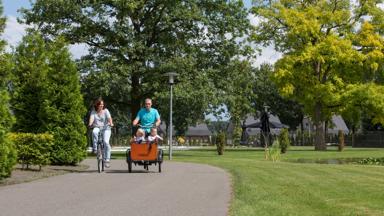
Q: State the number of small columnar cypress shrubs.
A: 3